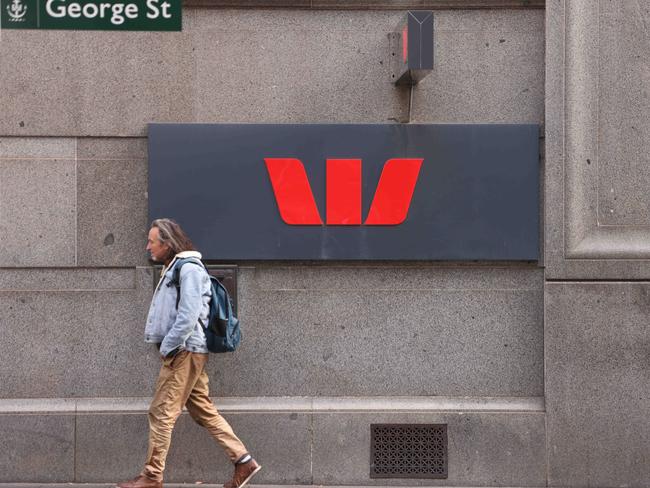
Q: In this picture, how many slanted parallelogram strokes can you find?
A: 2